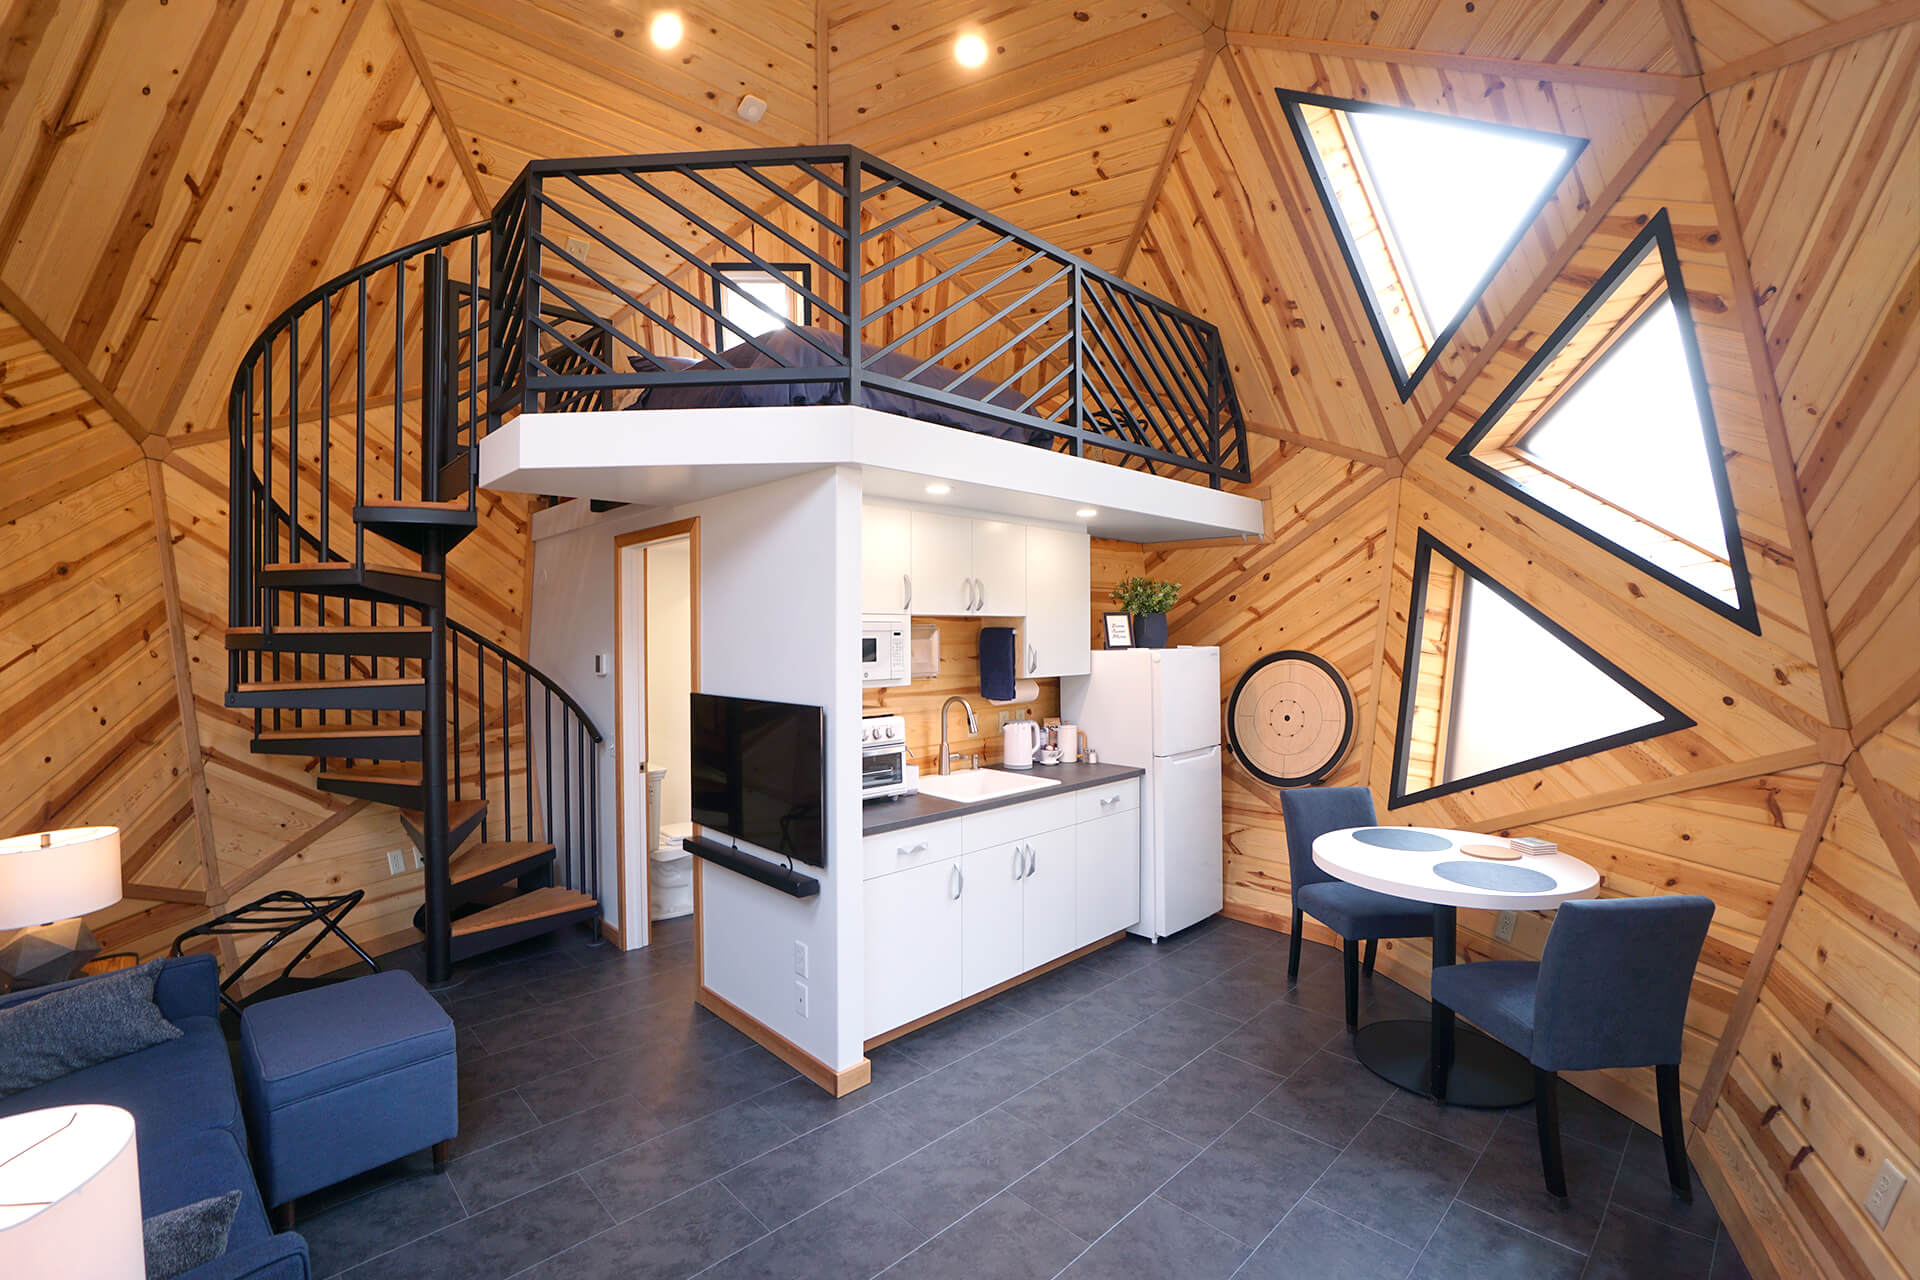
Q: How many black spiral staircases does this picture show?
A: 1